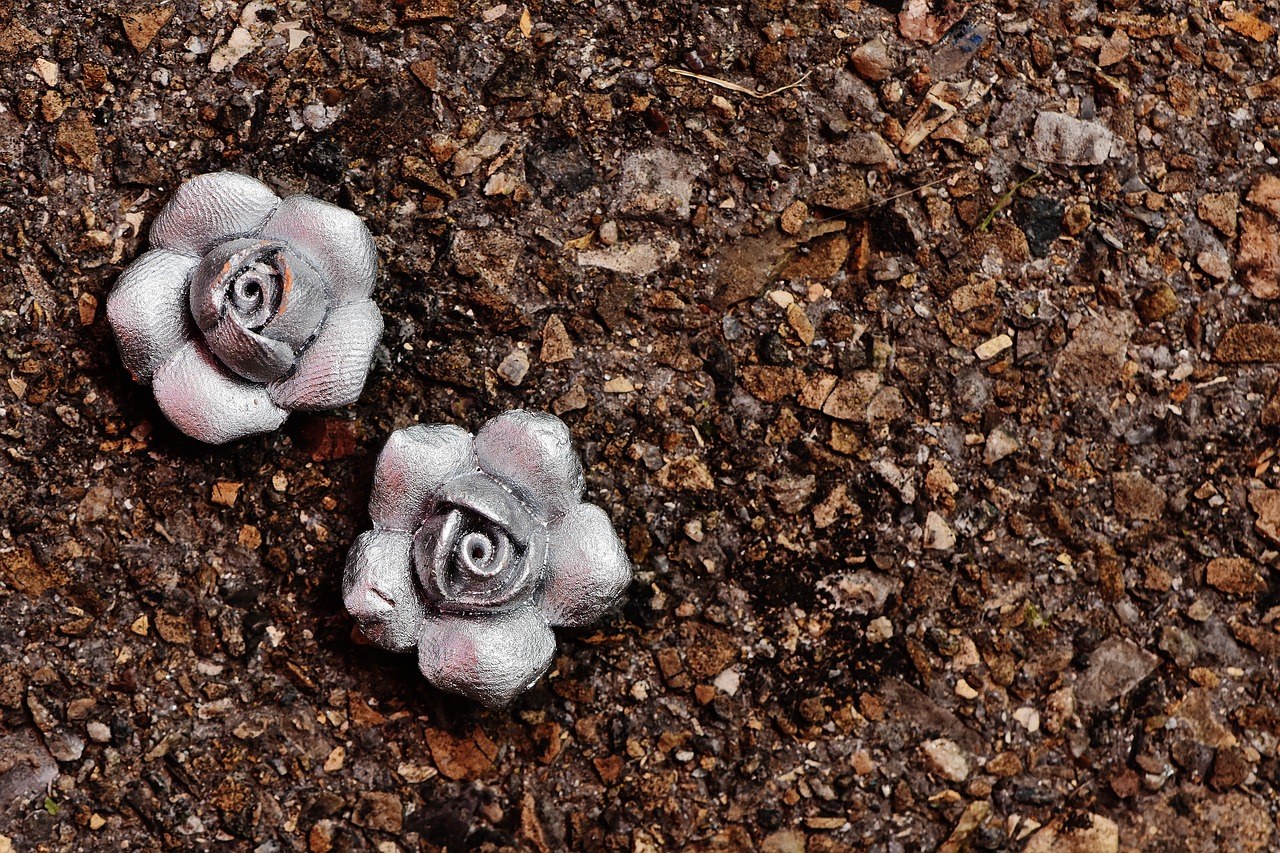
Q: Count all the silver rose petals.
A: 10